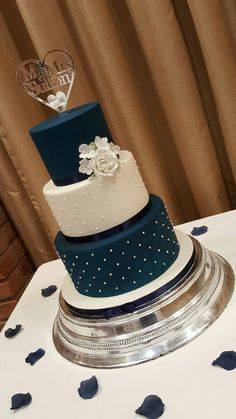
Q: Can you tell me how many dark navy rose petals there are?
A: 8